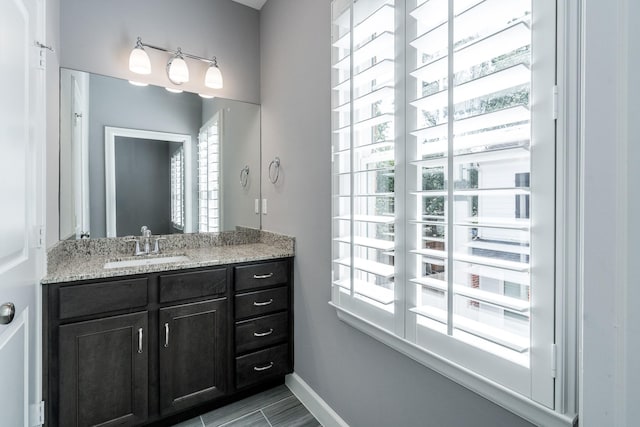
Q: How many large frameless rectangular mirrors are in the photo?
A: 1